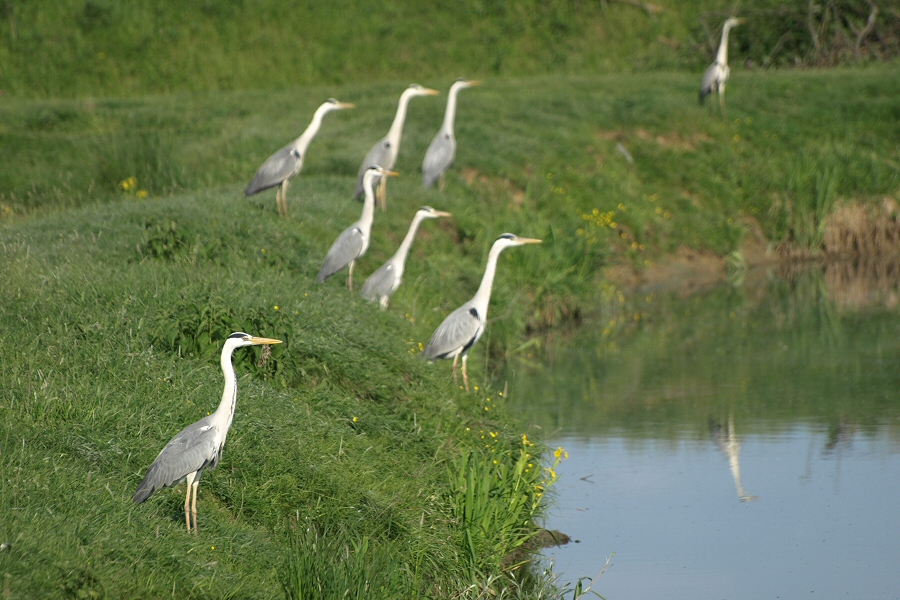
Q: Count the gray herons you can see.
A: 8